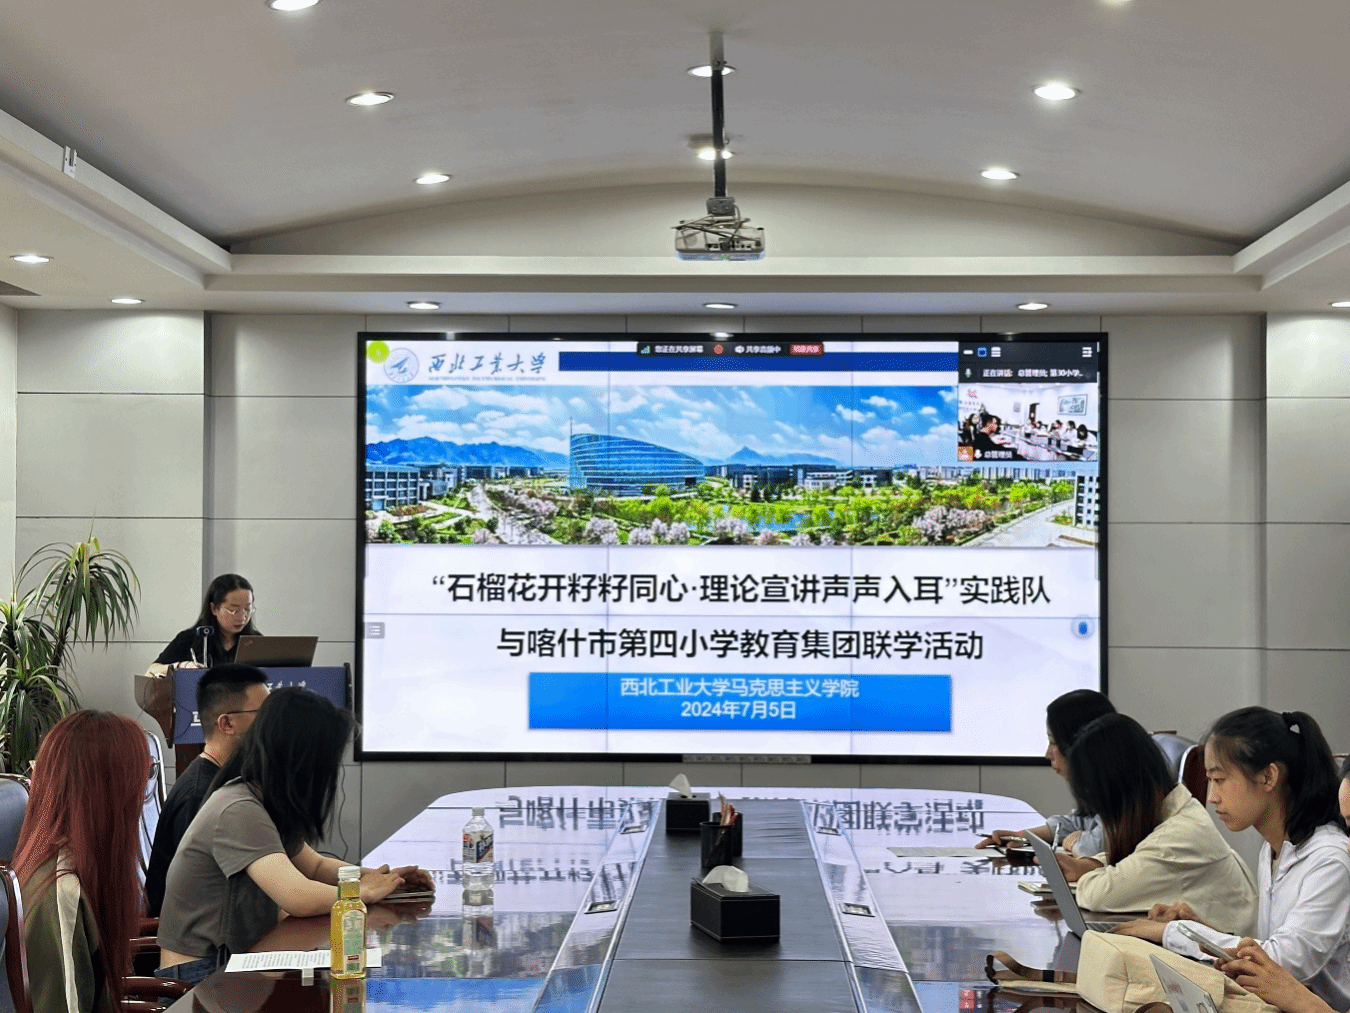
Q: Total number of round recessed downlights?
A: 14